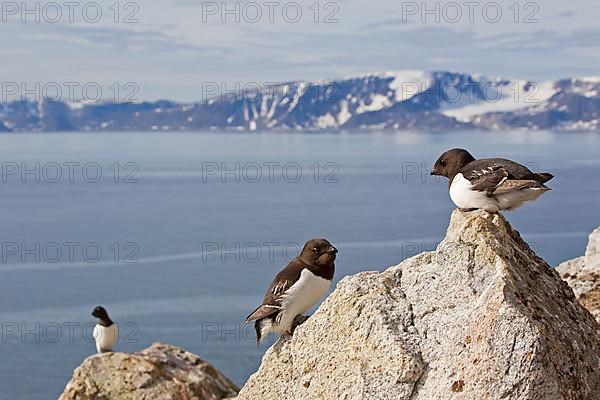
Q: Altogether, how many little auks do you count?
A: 3